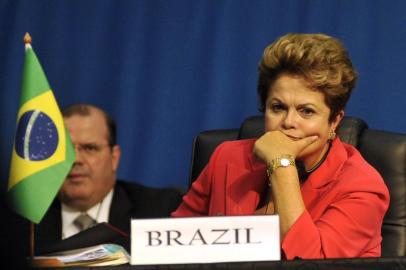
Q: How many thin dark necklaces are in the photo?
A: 1